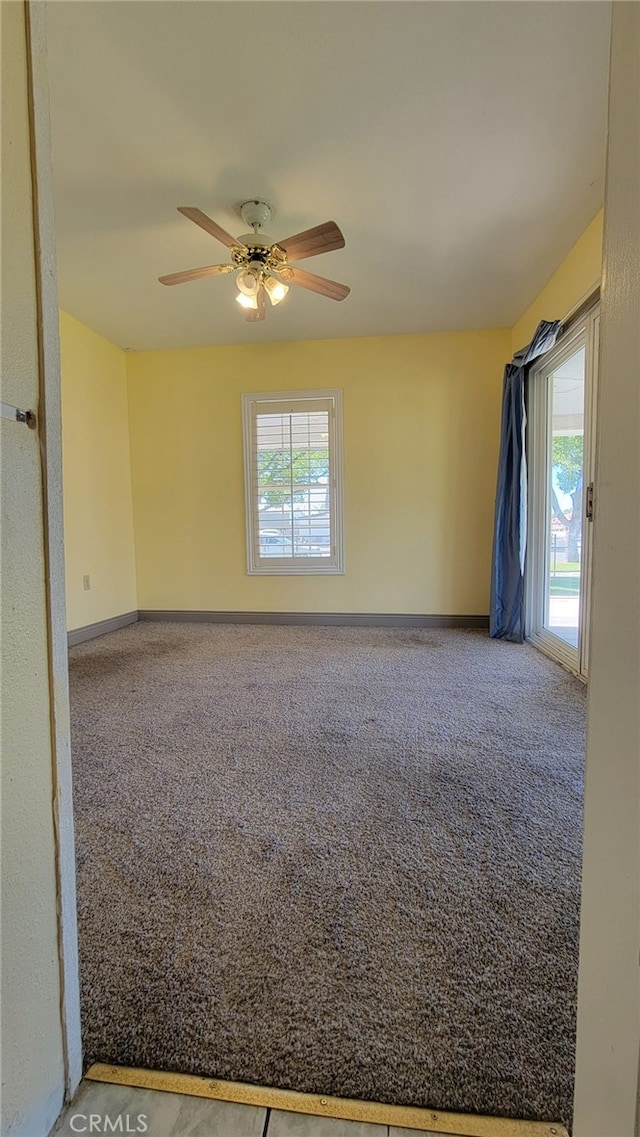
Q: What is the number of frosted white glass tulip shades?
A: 3